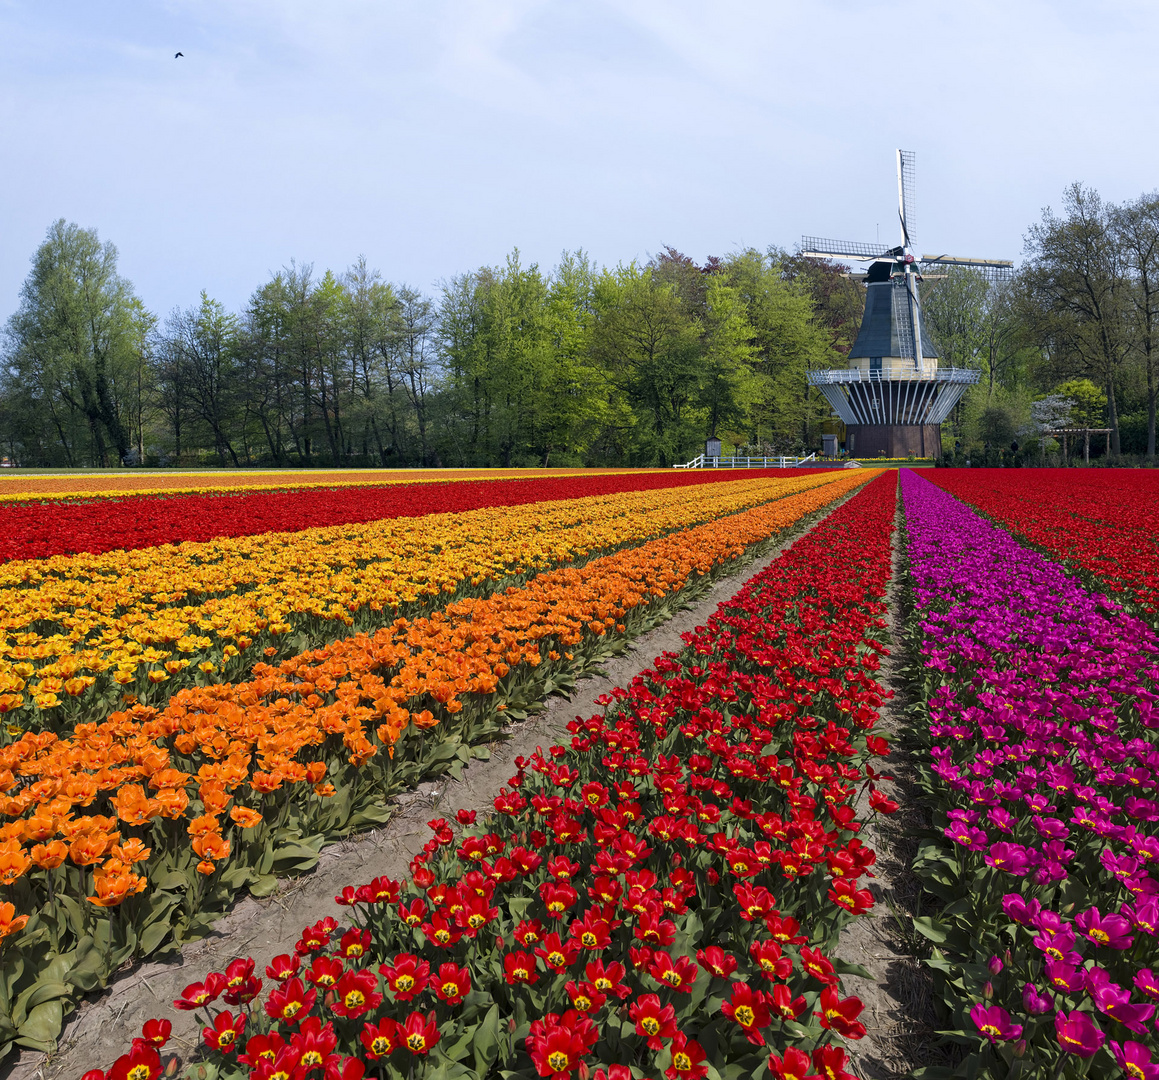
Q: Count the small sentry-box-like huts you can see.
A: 2